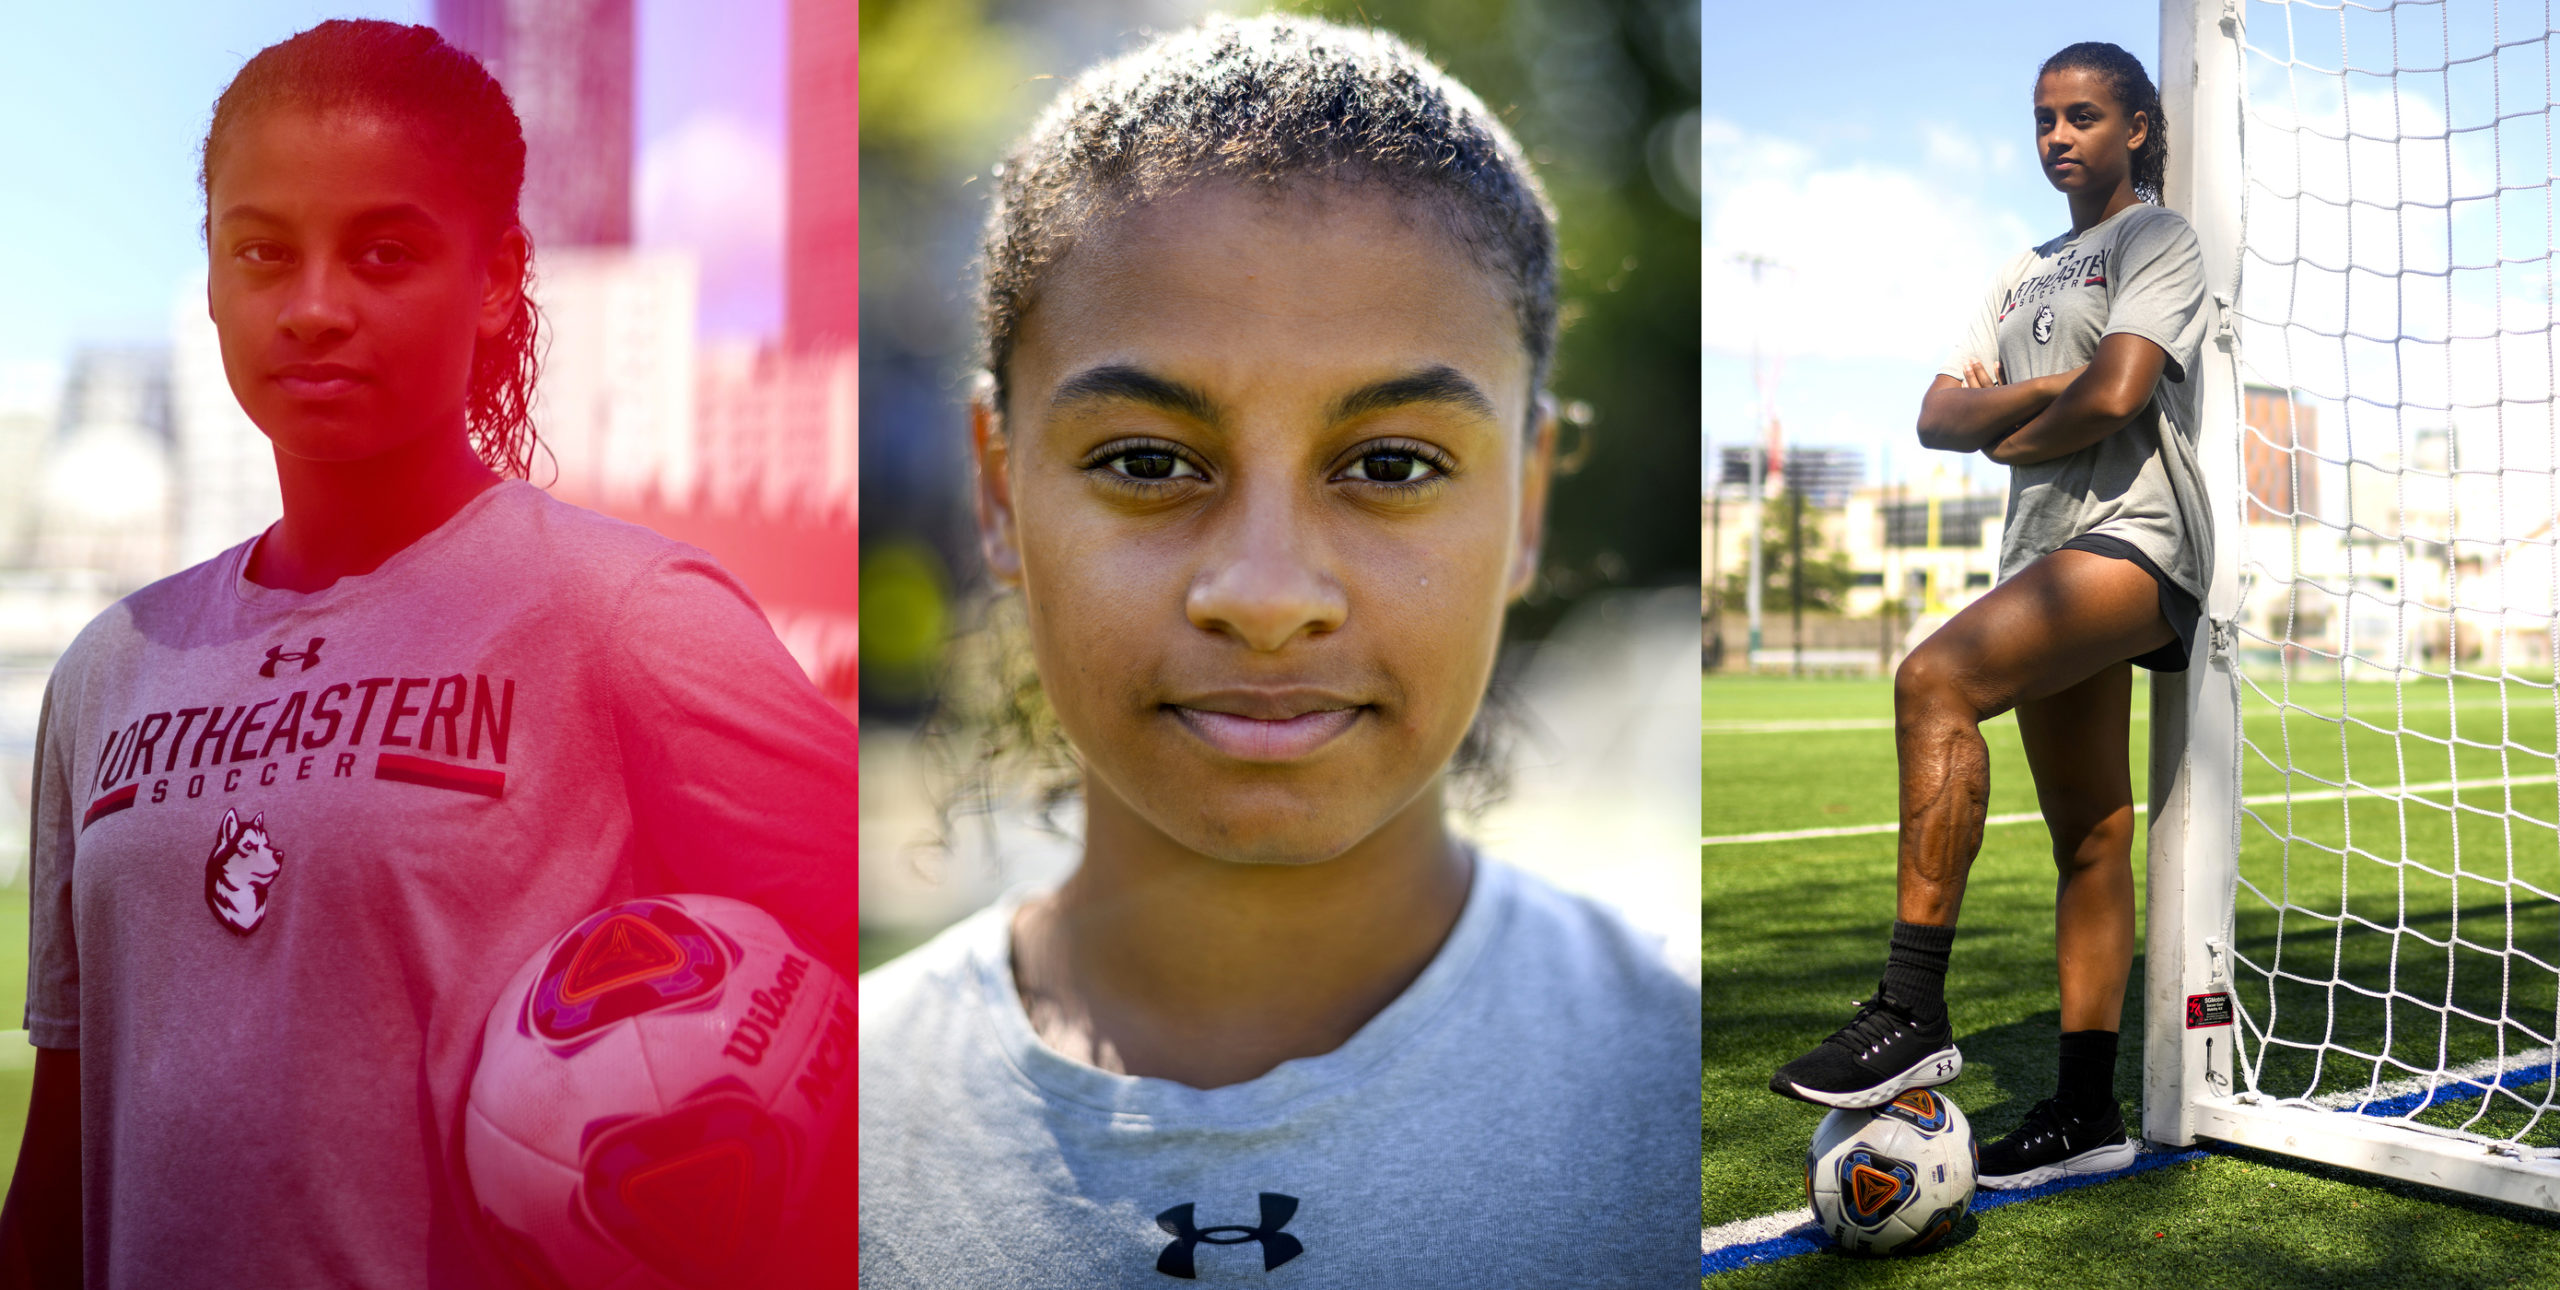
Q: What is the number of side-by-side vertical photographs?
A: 3